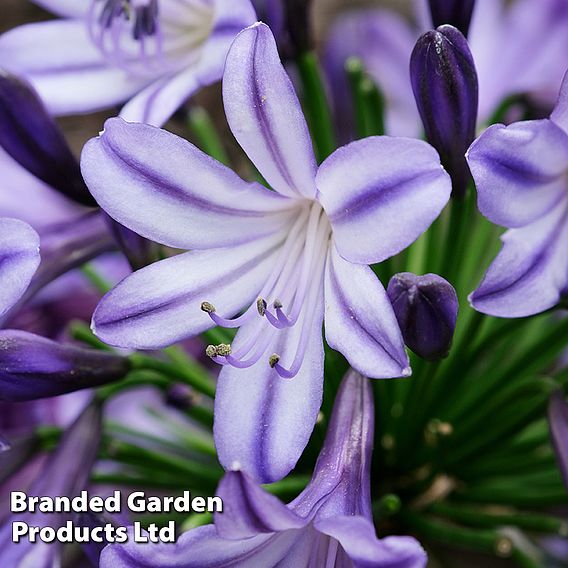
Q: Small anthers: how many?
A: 6